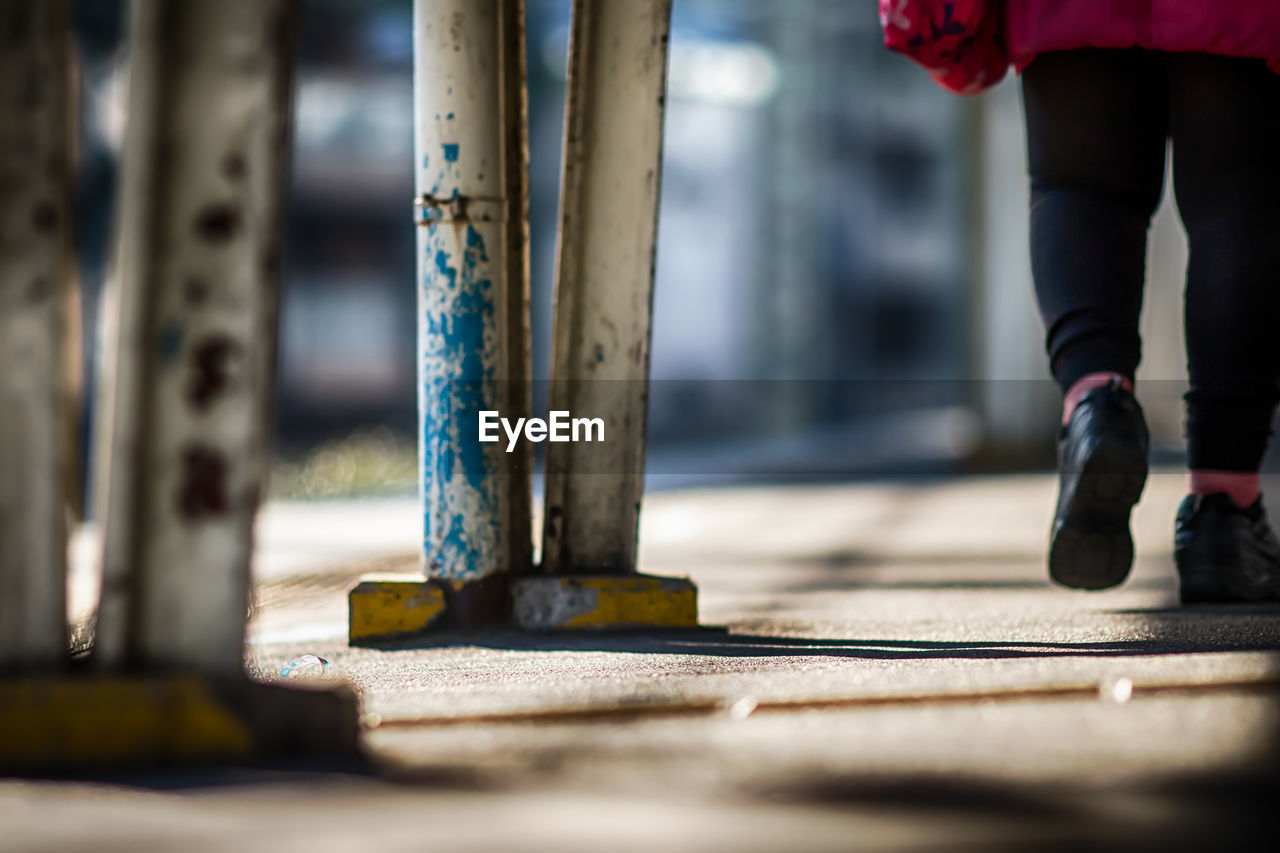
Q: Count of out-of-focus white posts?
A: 2